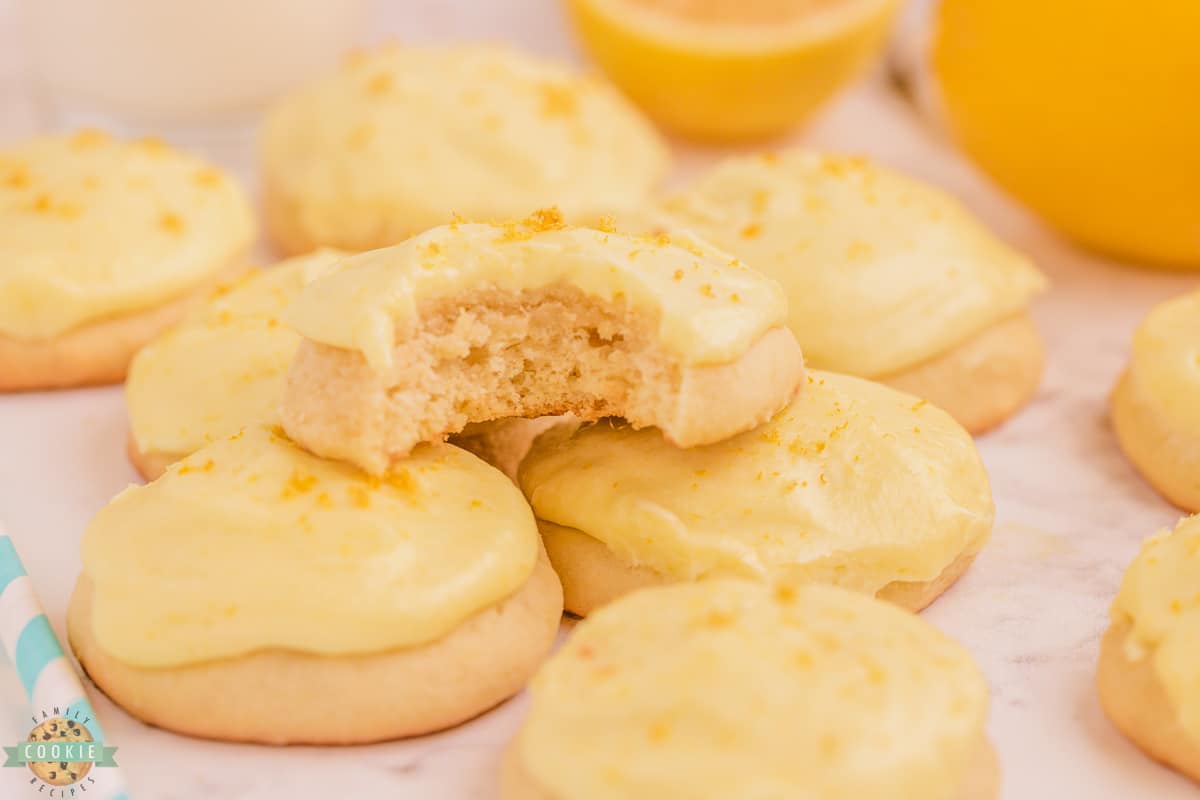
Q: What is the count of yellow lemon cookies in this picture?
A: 10